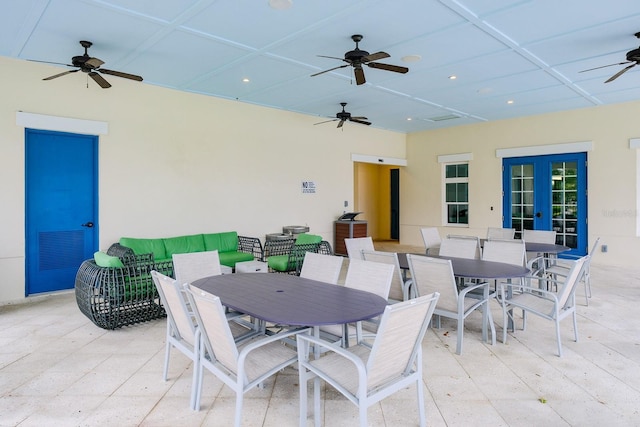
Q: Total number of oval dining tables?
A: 3